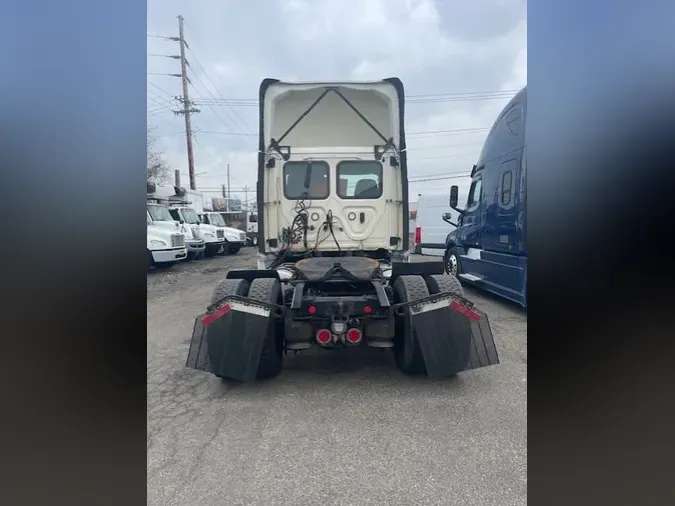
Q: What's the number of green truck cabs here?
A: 0